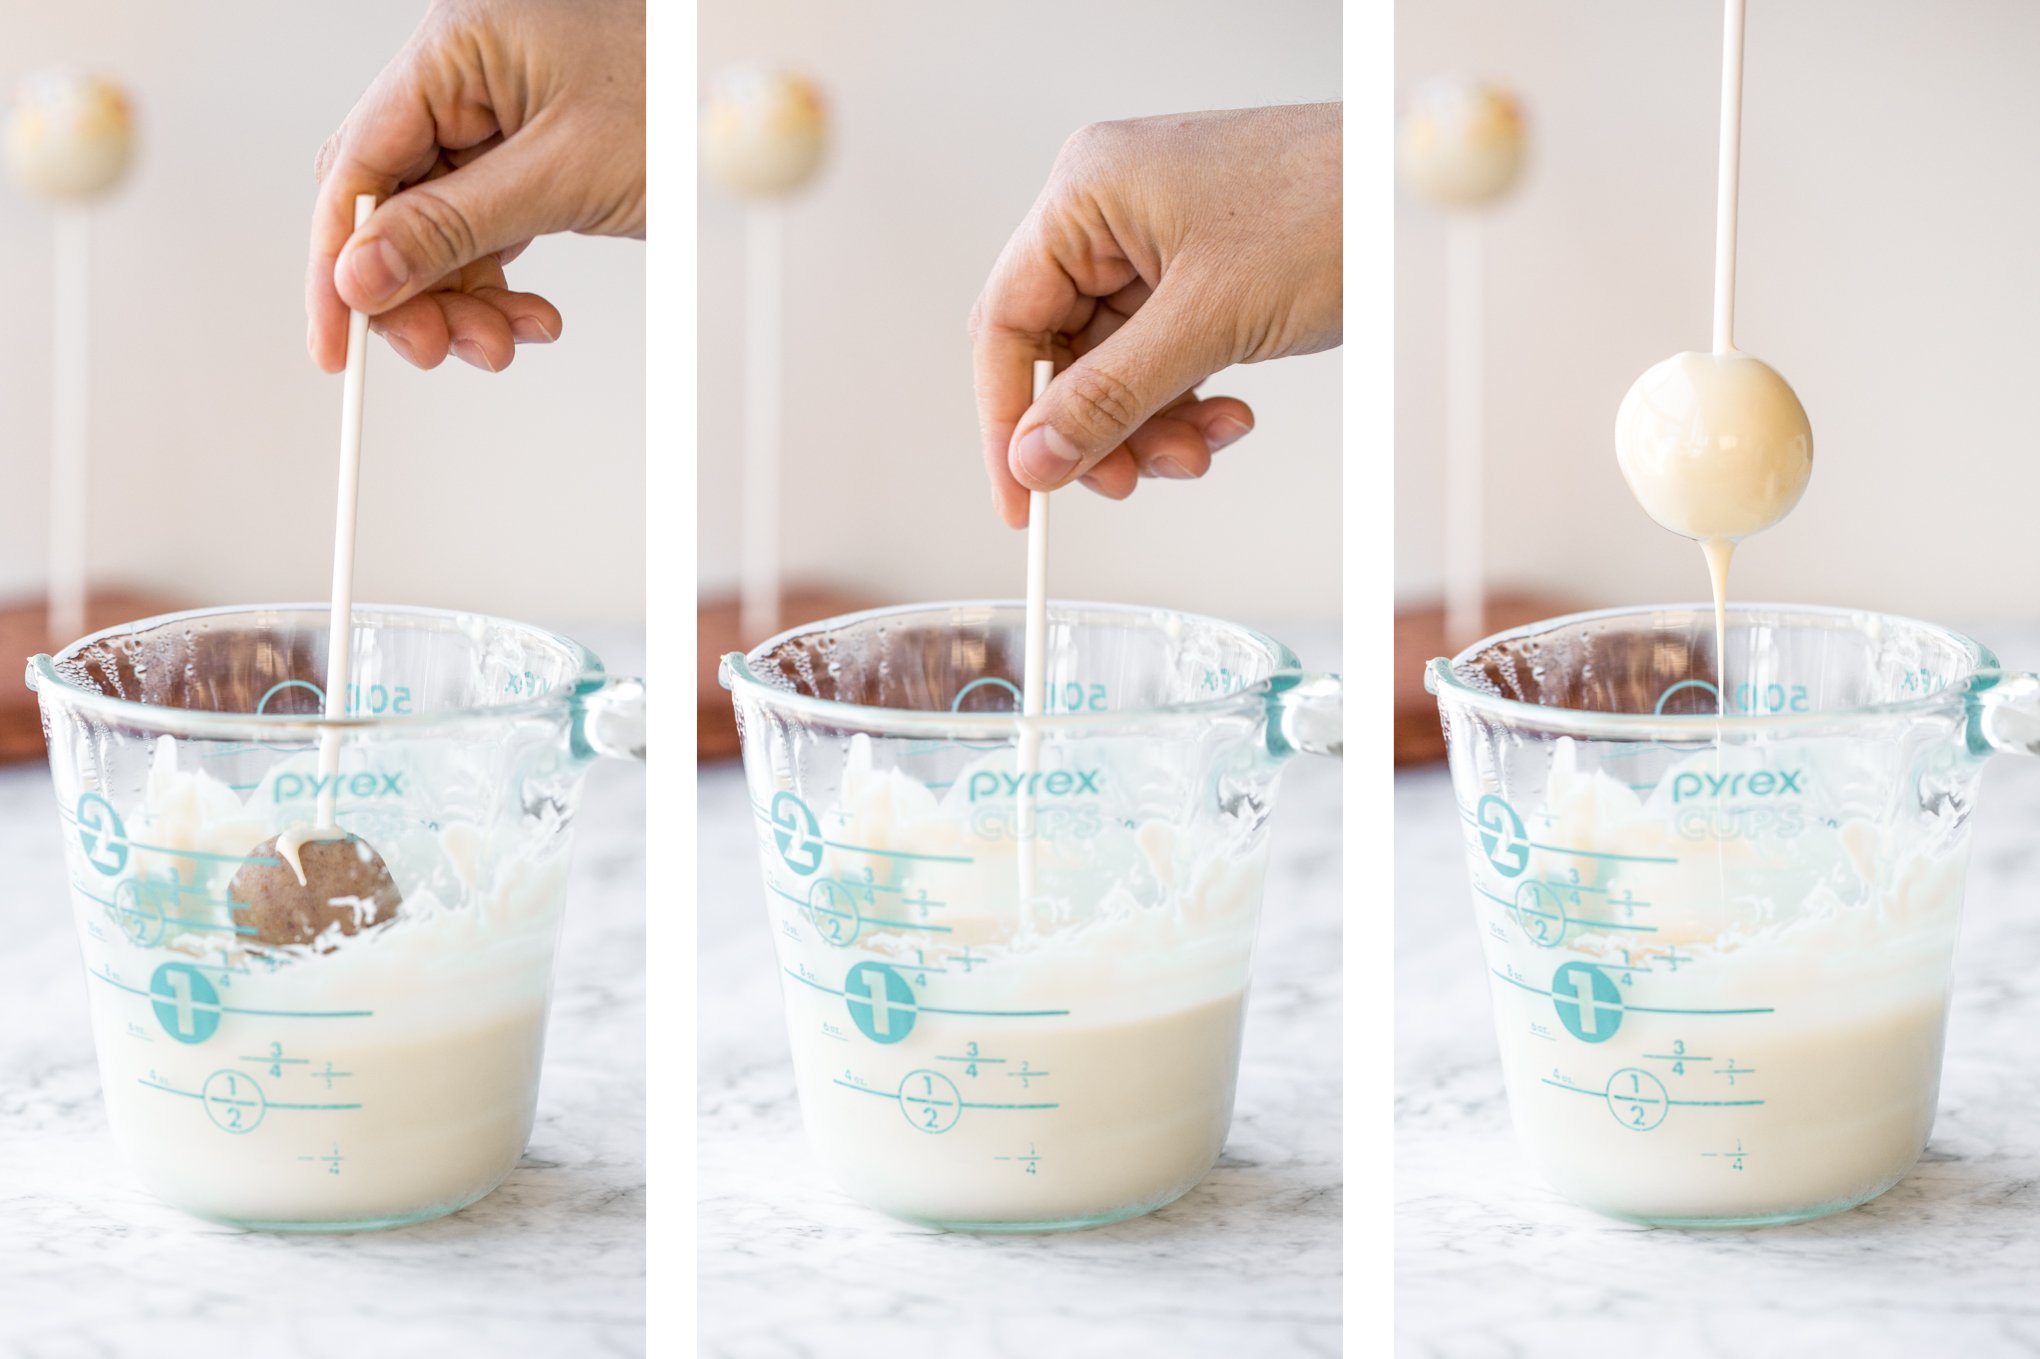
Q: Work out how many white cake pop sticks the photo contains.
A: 6